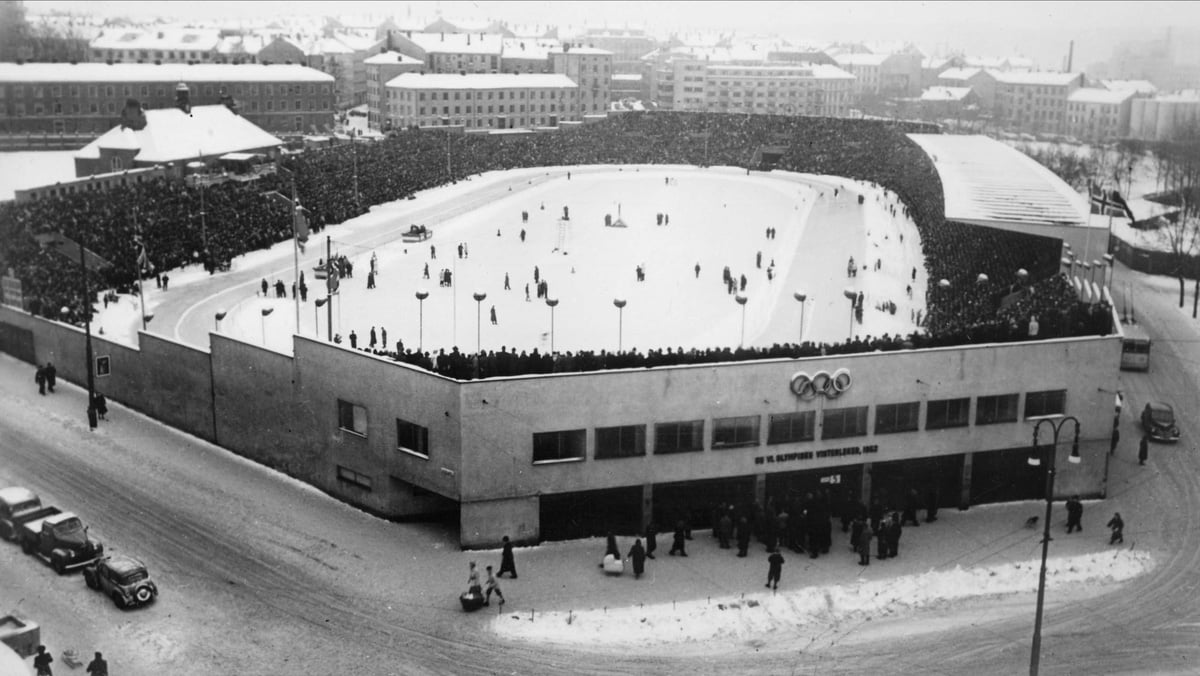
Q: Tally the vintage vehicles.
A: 5